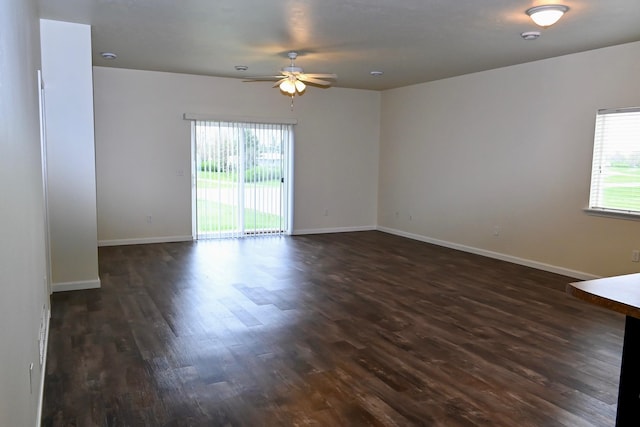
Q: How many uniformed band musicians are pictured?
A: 0